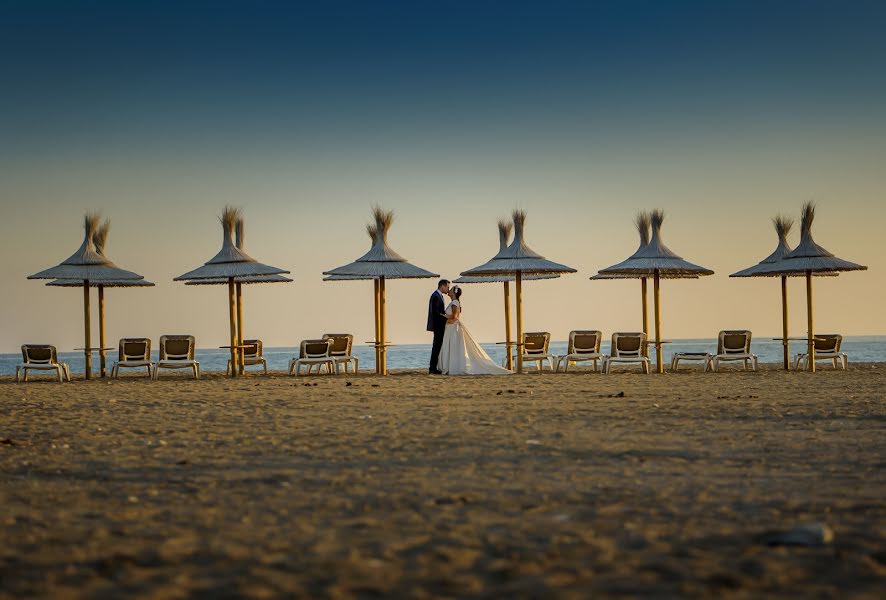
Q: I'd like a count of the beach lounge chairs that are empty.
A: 12